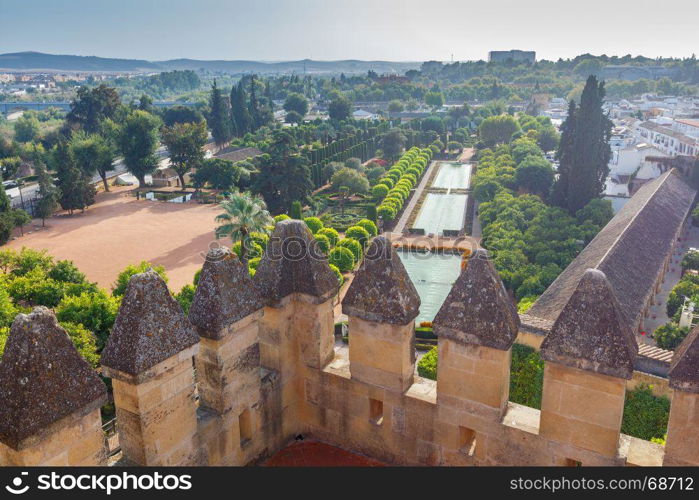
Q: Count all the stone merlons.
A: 8